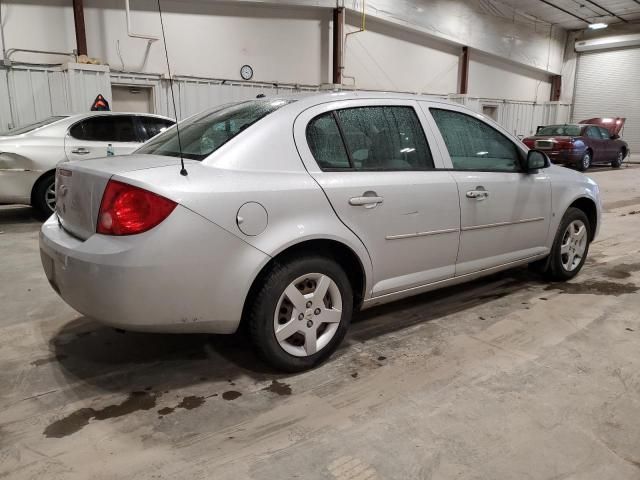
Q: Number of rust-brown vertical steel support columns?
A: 4